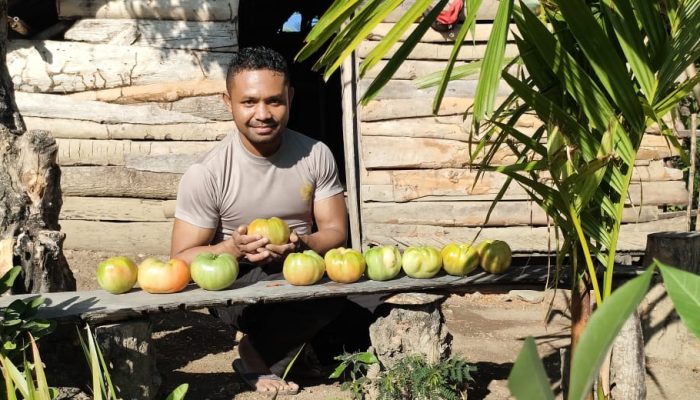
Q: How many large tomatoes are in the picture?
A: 10